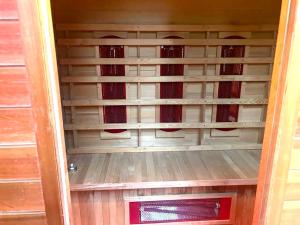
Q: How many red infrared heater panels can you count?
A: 4